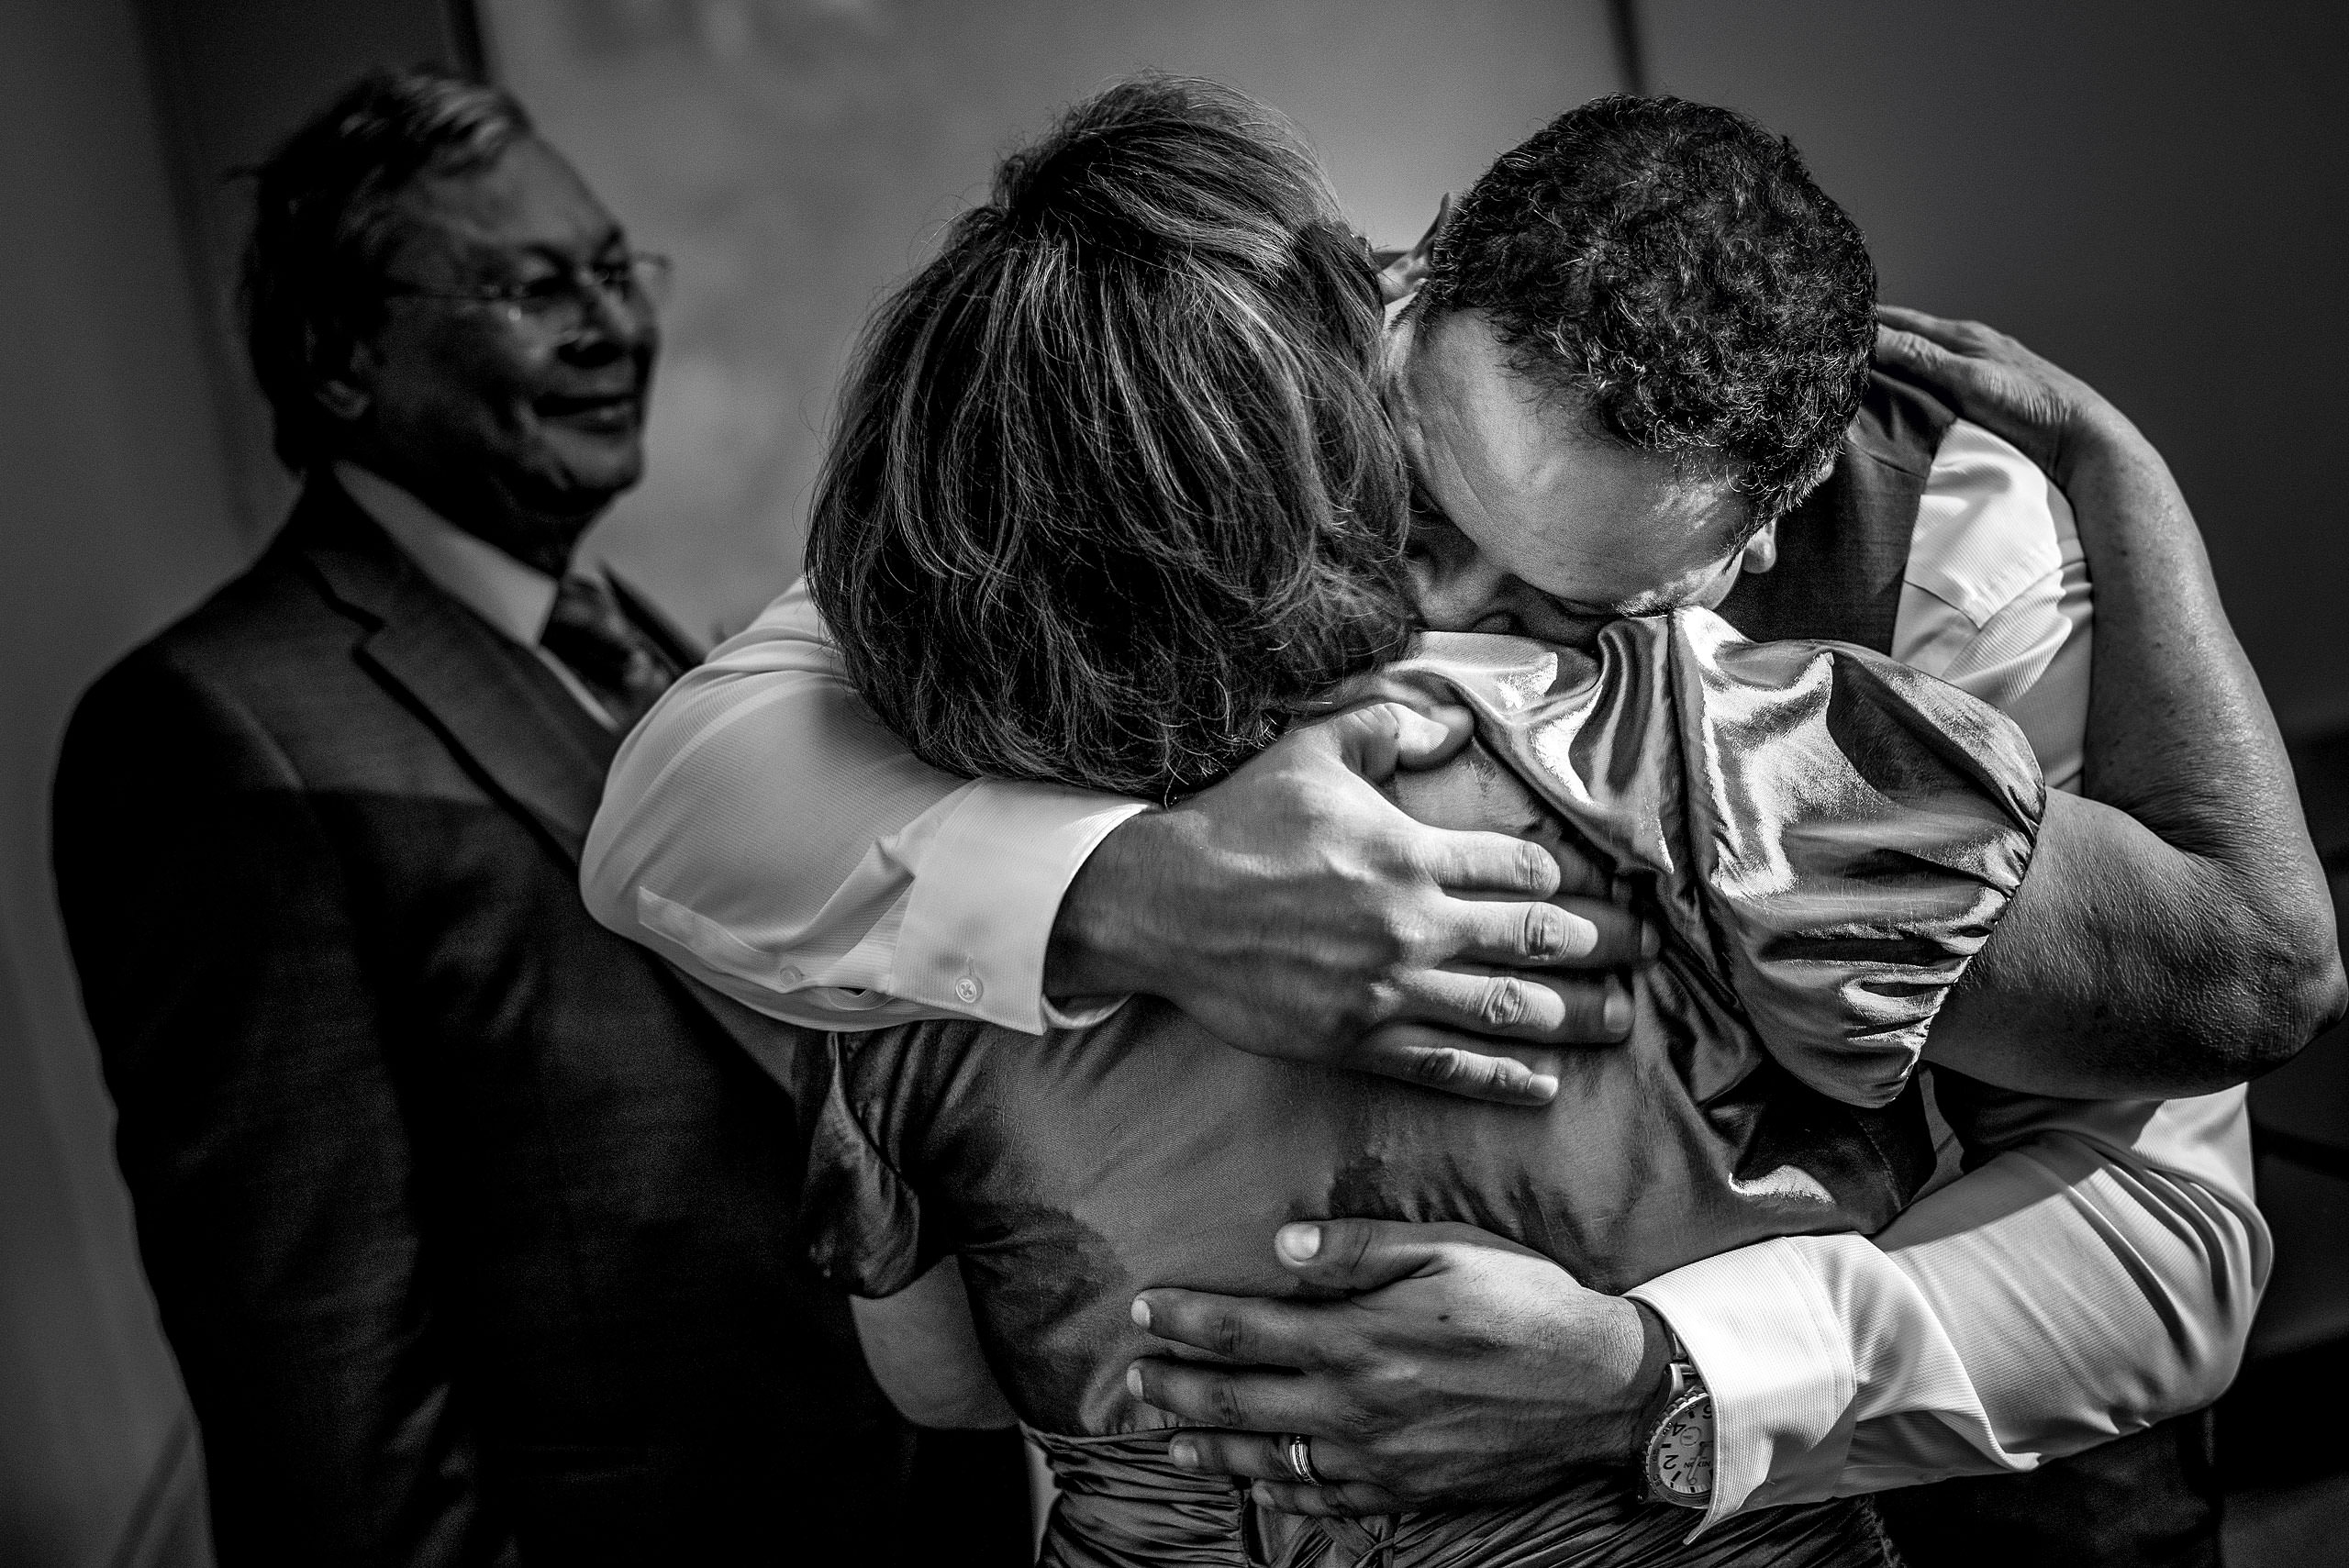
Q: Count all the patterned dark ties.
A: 1